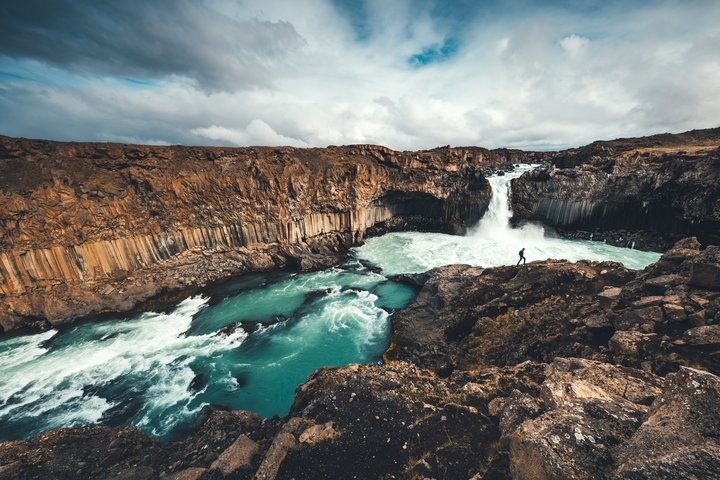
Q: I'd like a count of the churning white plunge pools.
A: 1